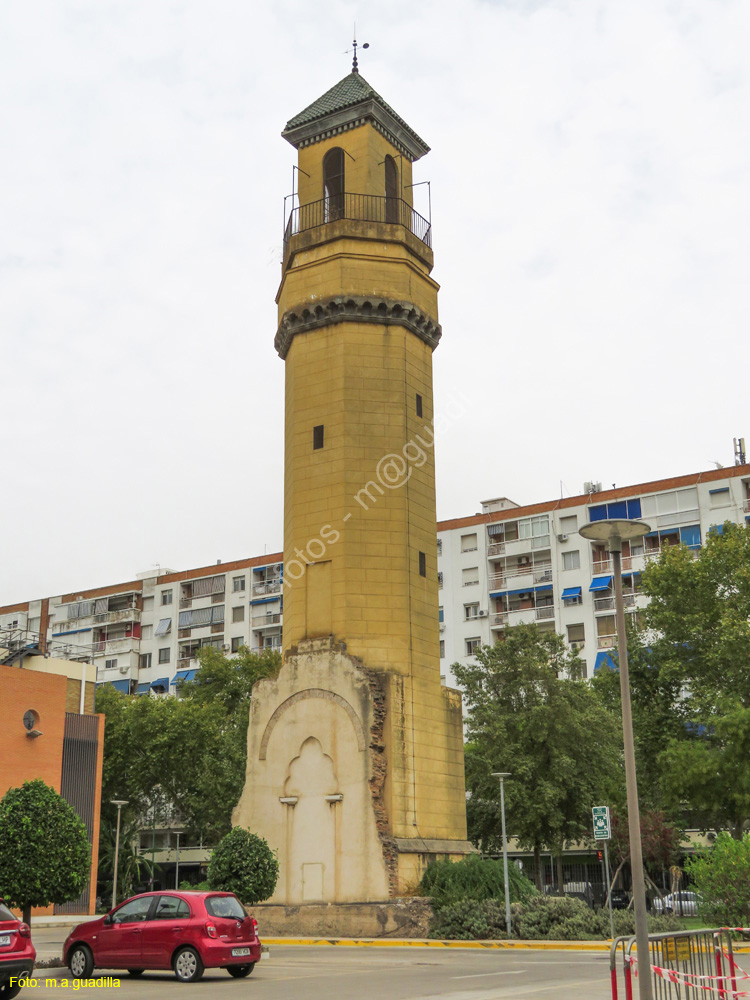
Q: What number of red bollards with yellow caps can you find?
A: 0